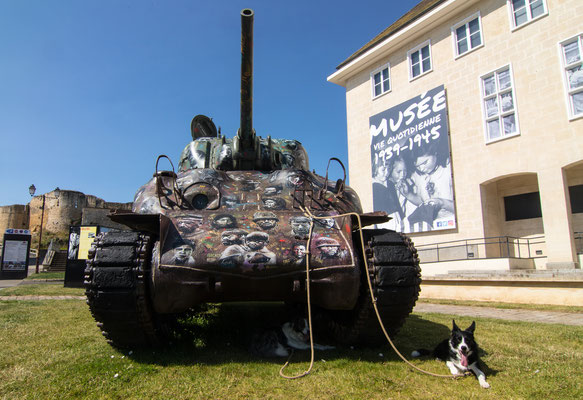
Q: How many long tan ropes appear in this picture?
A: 2